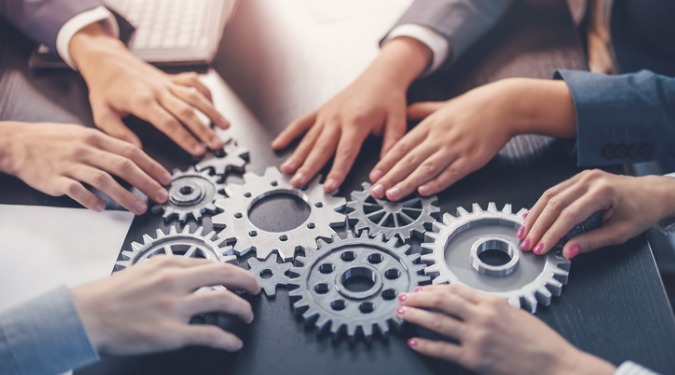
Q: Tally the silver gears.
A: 8